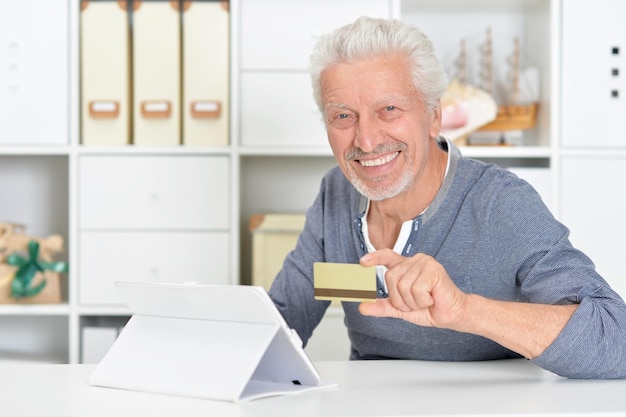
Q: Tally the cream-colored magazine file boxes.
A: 3